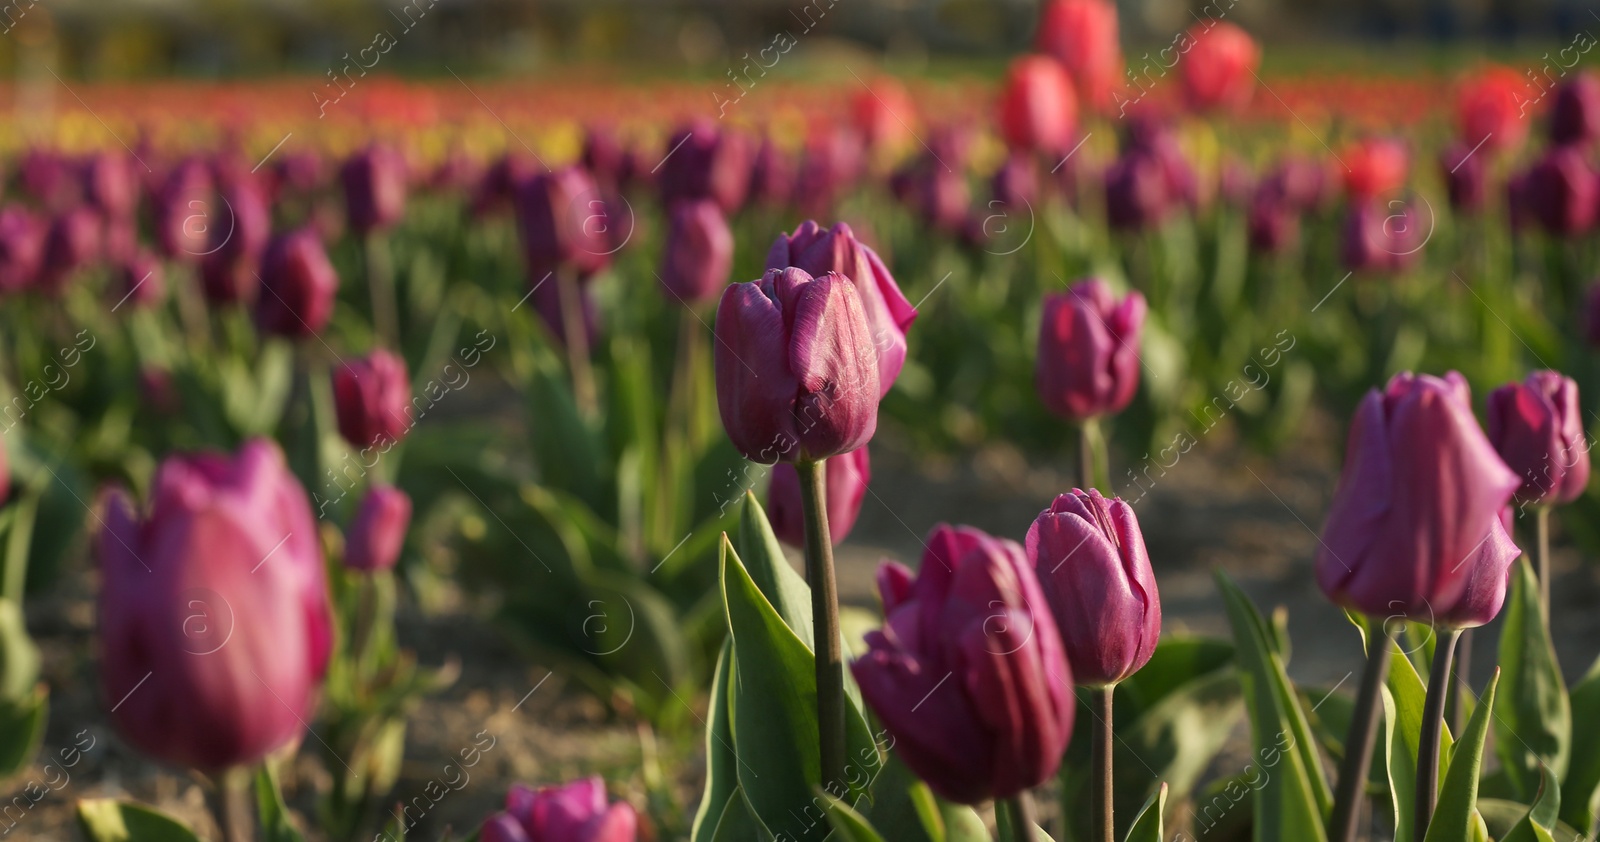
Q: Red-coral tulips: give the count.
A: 6